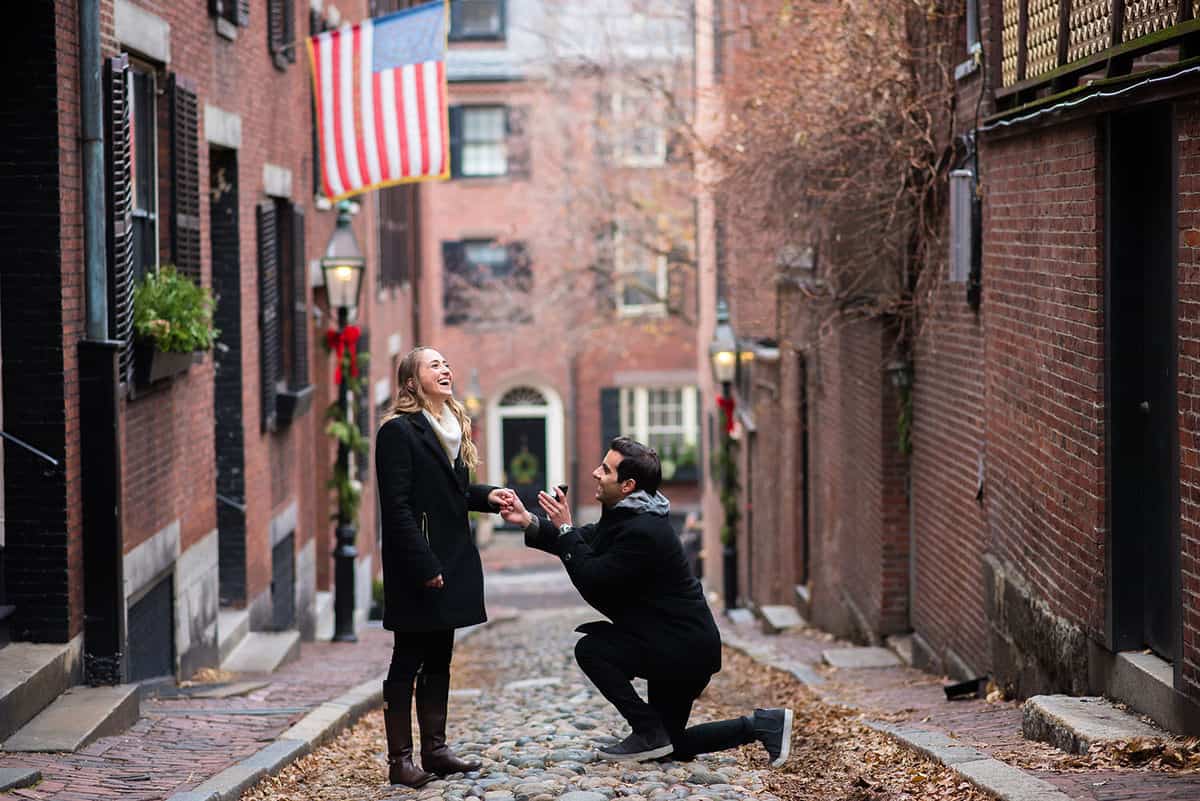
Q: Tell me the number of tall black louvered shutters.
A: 4